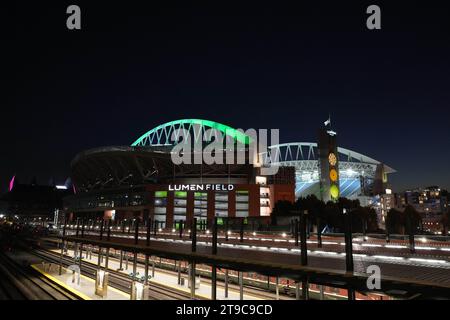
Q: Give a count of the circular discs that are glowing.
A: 3